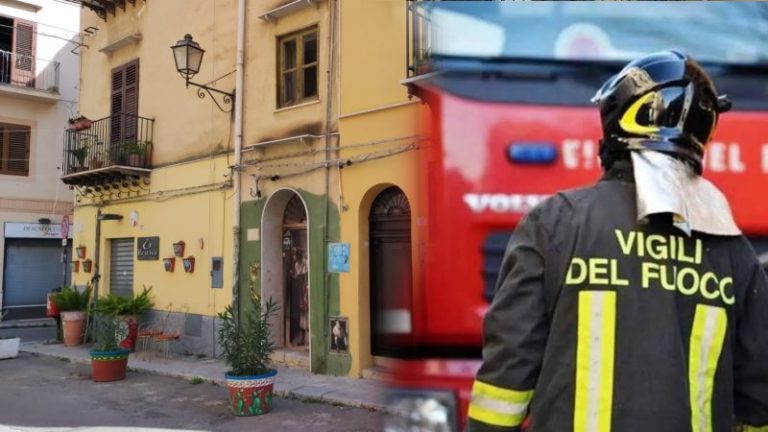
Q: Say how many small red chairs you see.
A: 2